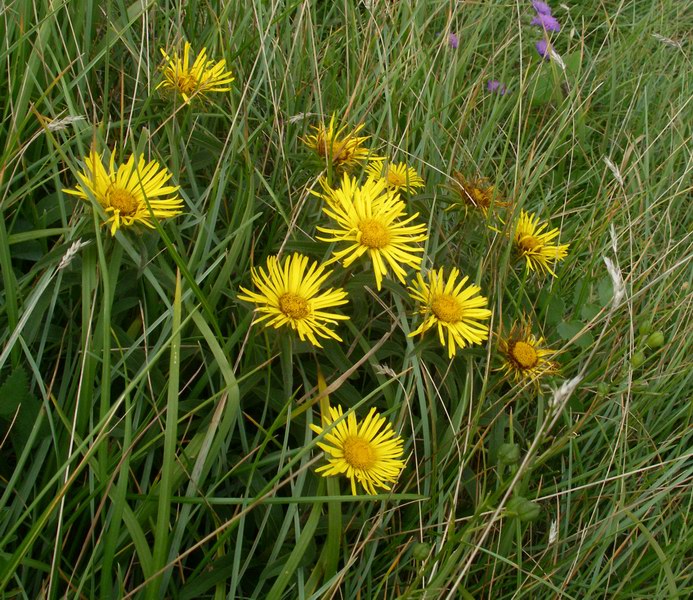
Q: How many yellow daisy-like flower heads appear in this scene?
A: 11